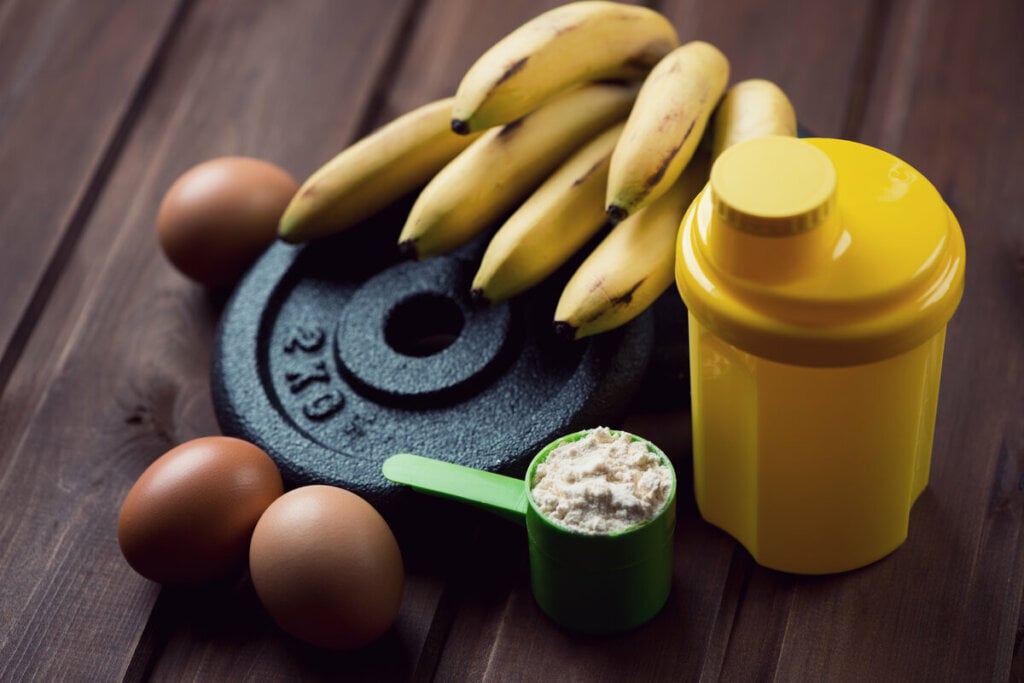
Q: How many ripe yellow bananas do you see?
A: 7